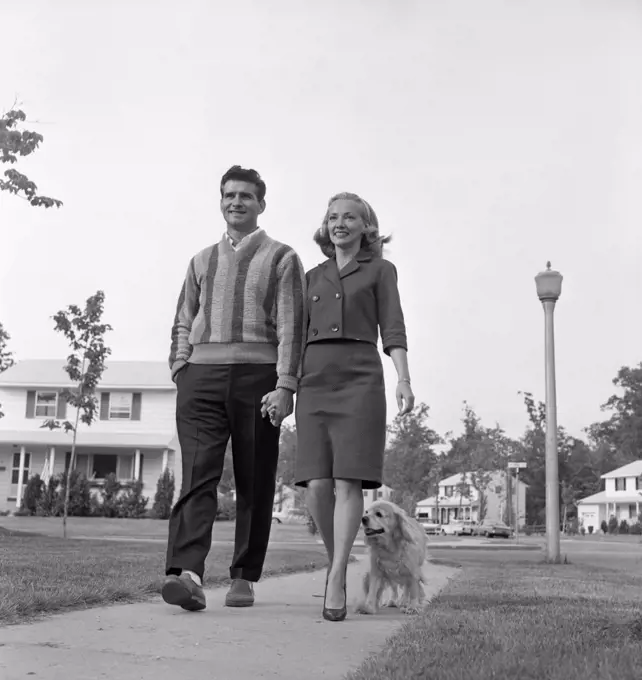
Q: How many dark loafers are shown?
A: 2